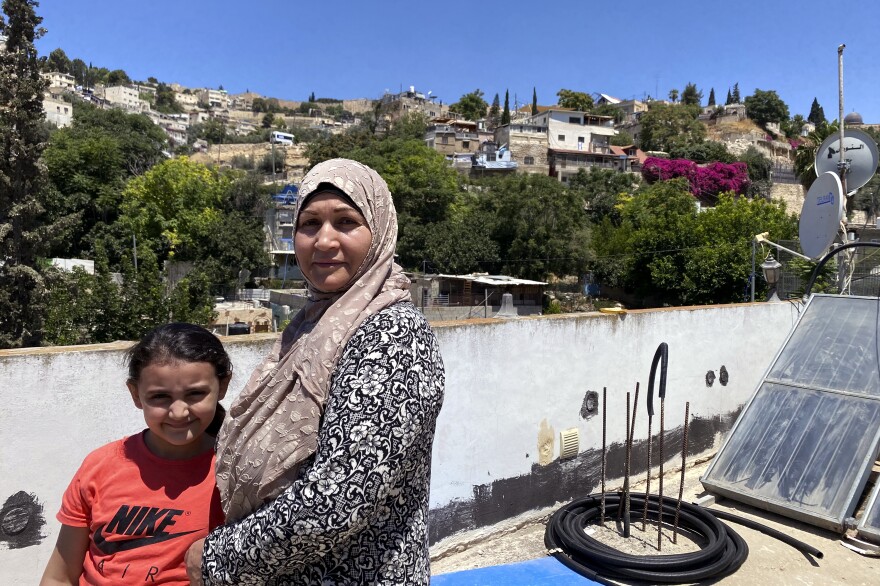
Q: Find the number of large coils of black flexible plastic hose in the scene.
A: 1